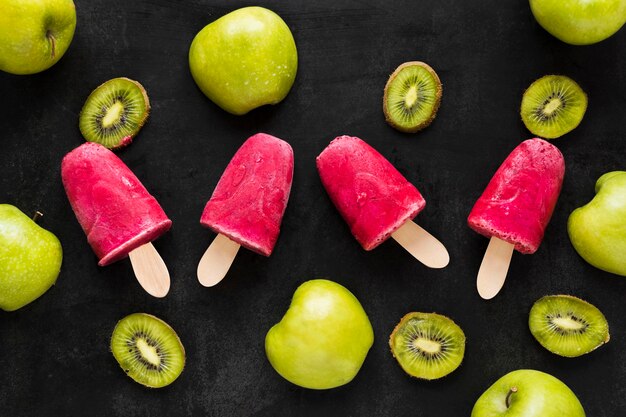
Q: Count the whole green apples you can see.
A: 2